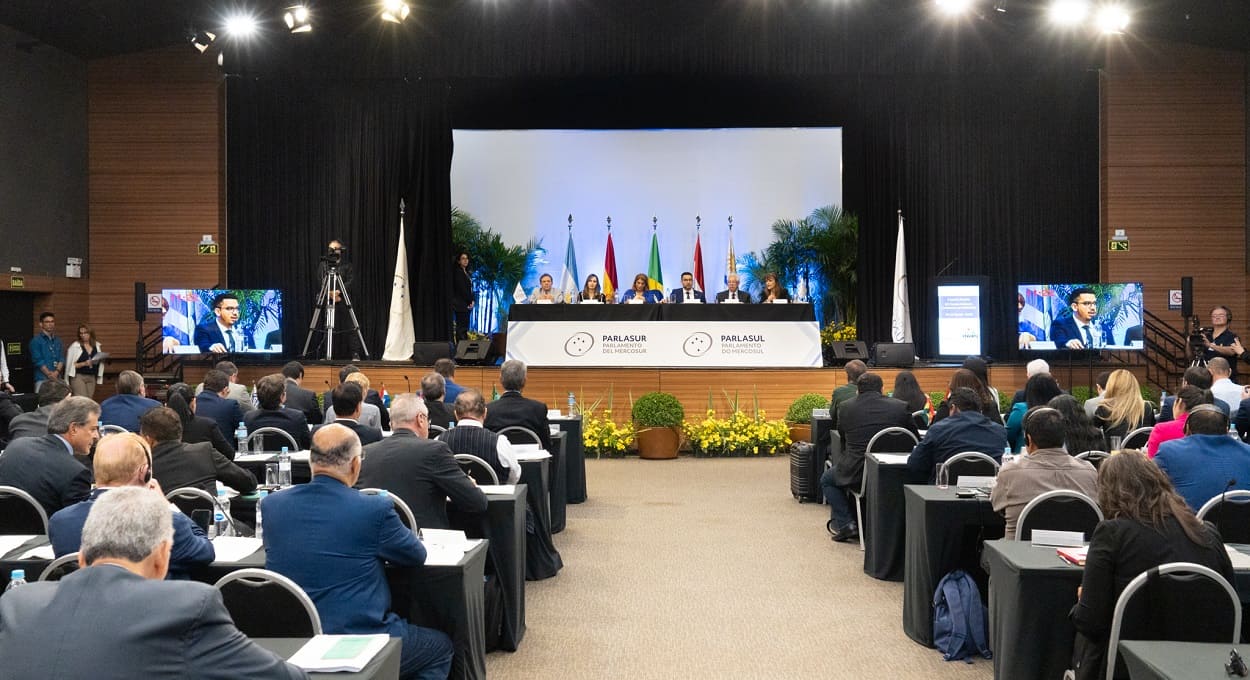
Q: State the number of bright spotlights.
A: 6